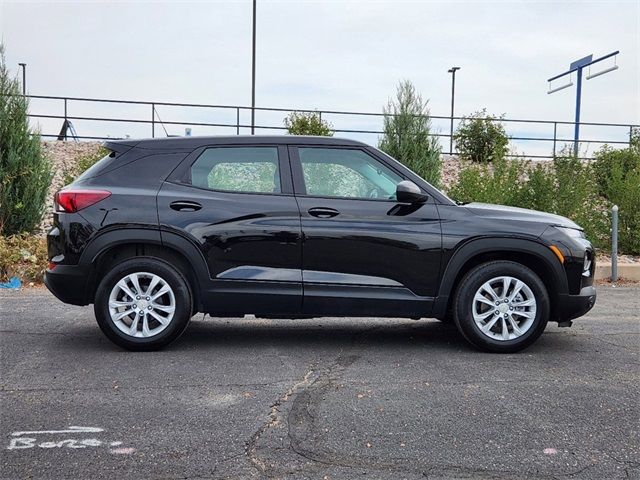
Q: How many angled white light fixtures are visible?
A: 2